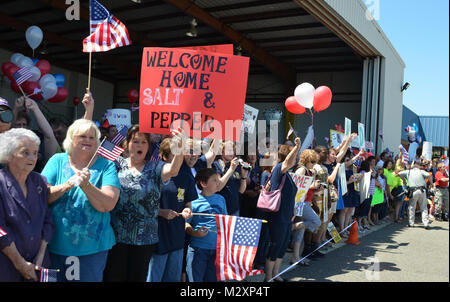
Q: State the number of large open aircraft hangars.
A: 1